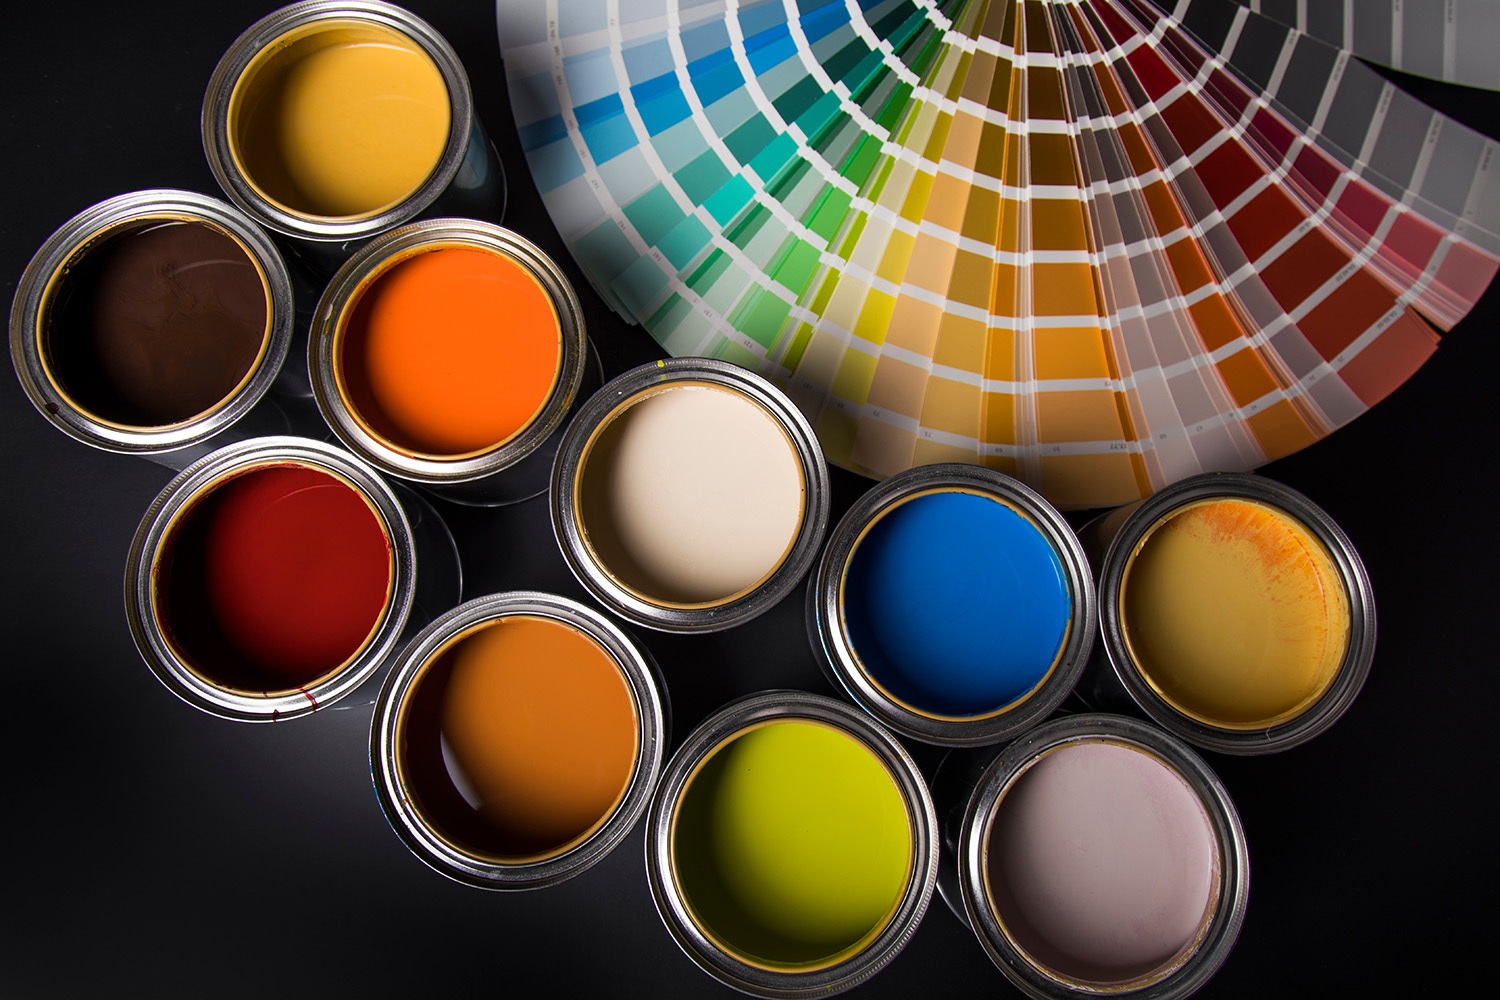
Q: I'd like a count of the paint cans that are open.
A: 10